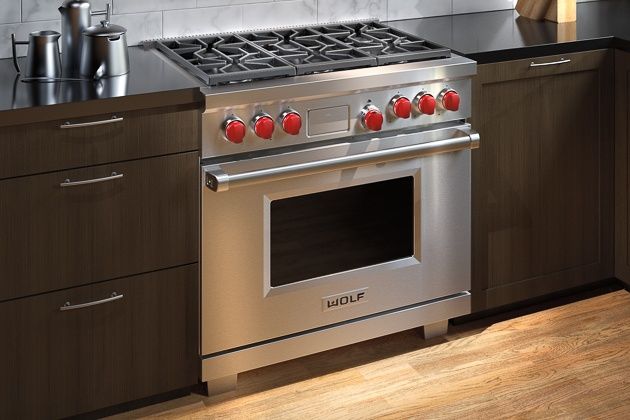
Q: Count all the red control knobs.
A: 7